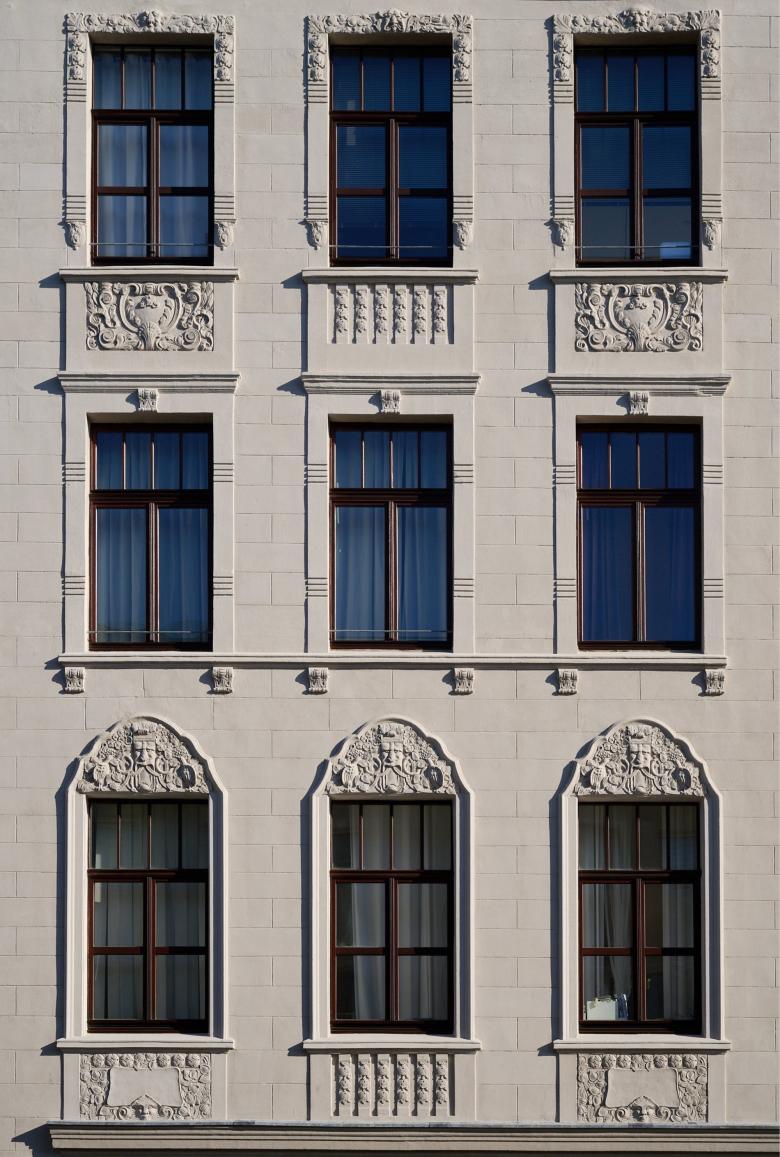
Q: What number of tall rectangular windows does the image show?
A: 9